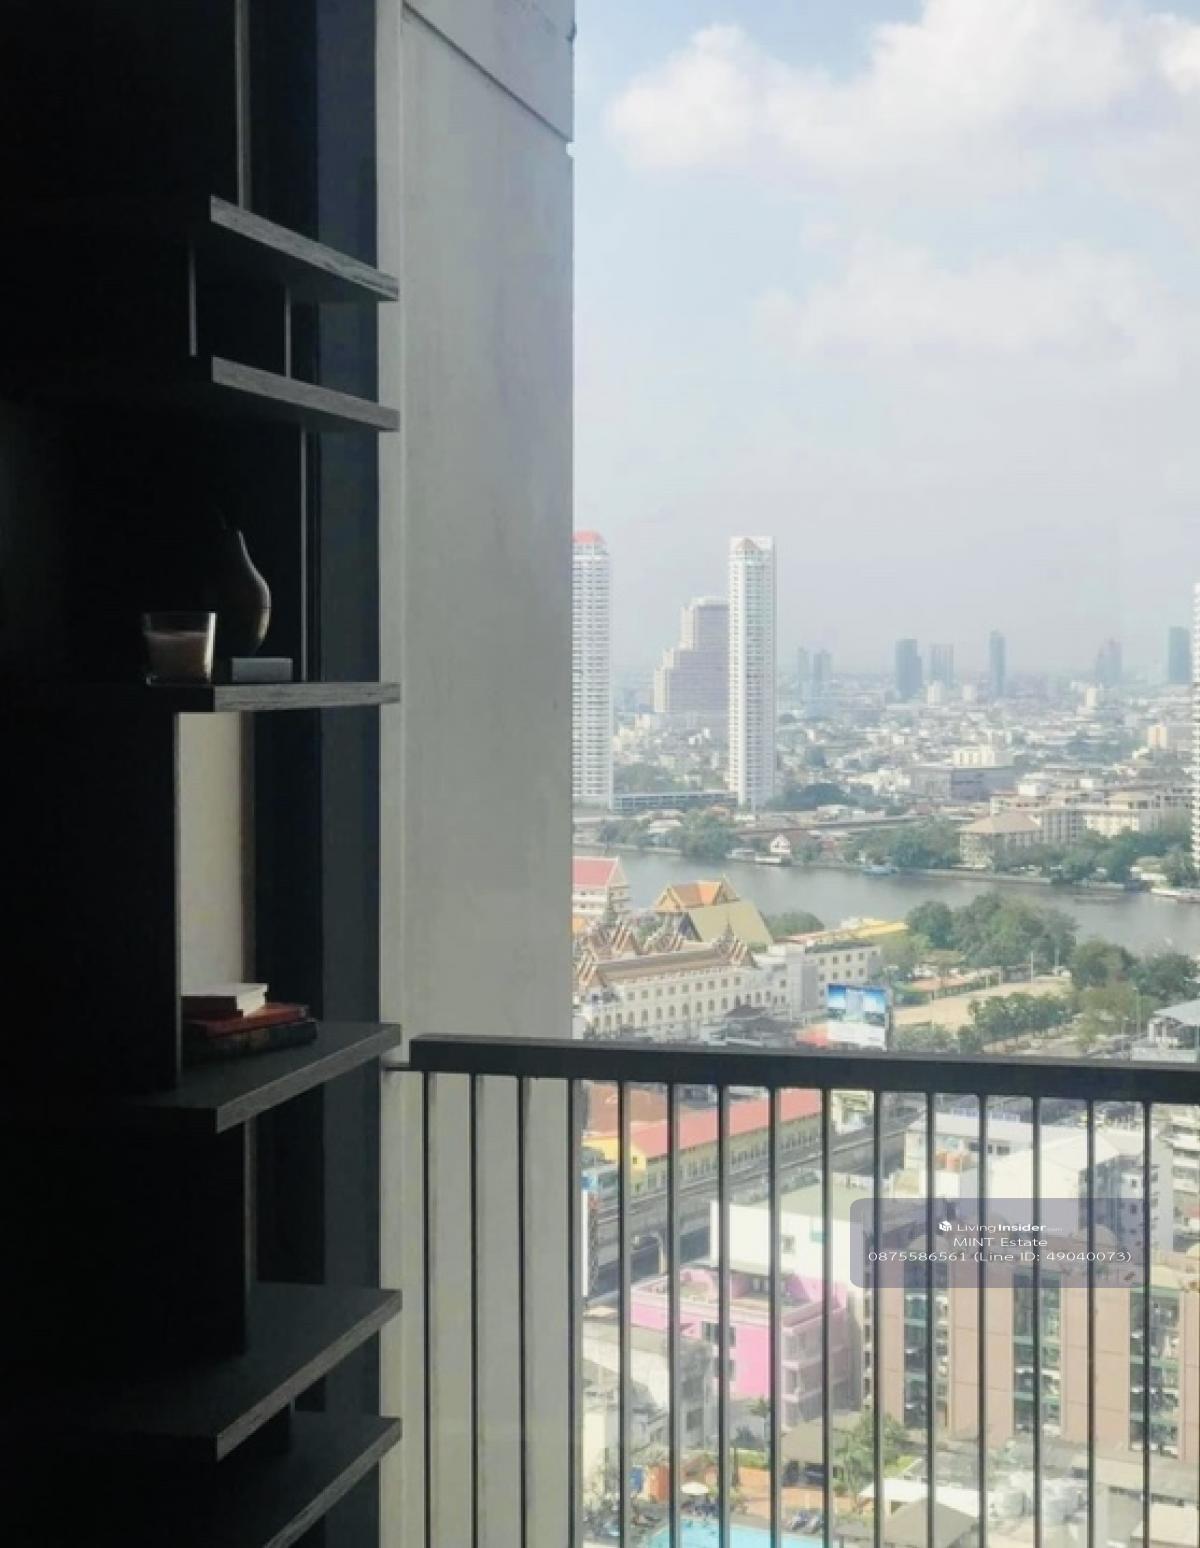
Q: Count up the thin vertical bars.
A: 15